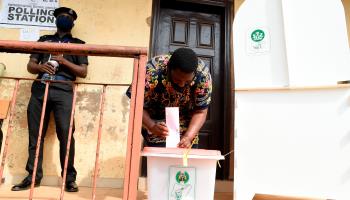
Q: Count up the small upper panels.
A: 2